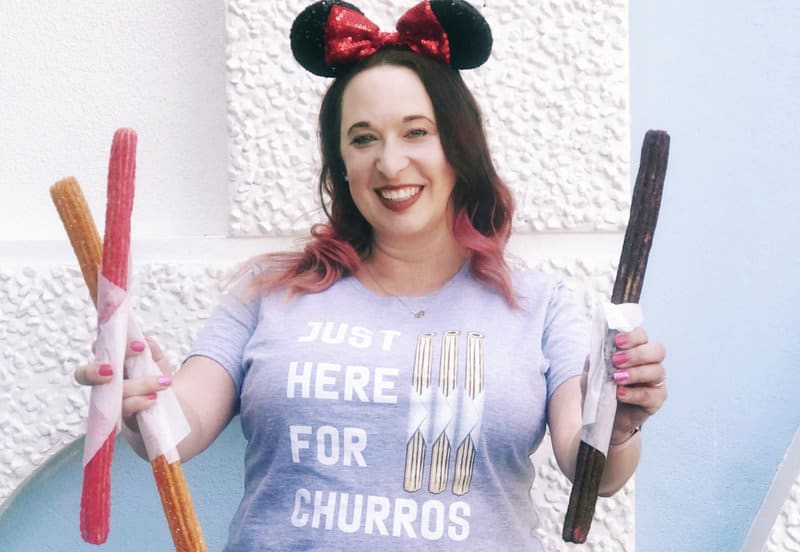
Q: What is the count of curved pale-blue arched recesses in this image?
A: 1